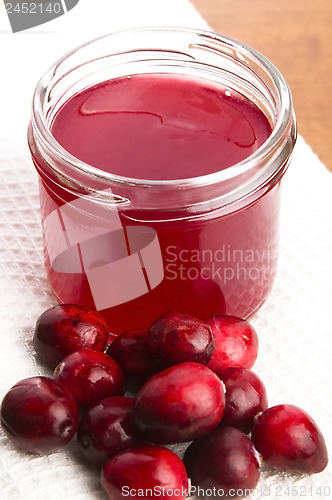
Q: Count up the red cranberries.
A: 12